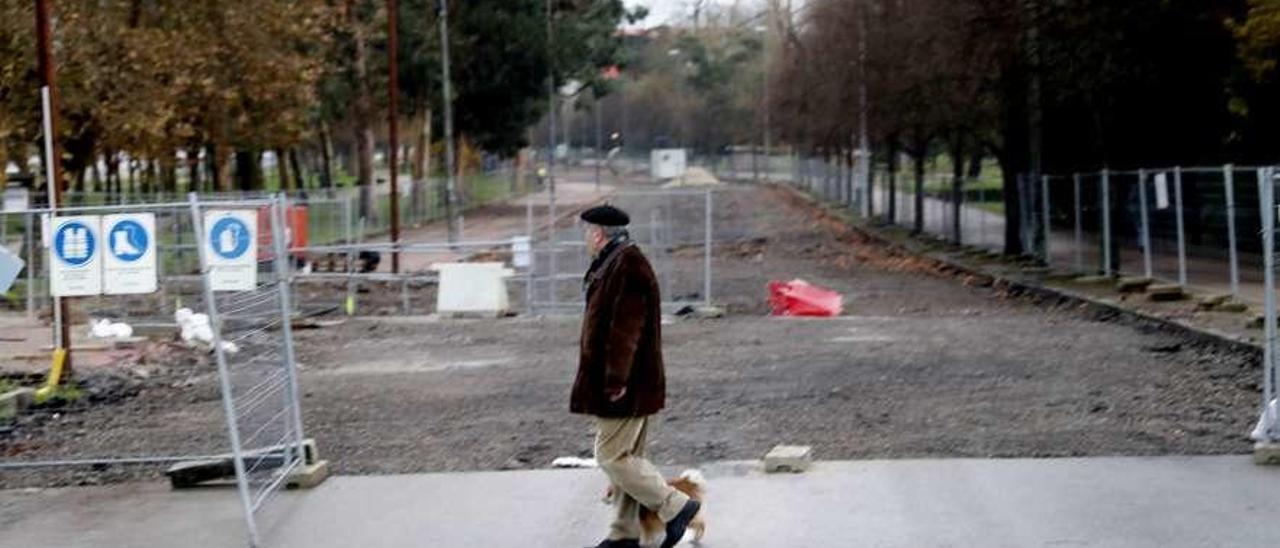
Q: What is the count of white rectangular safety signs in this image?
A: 3